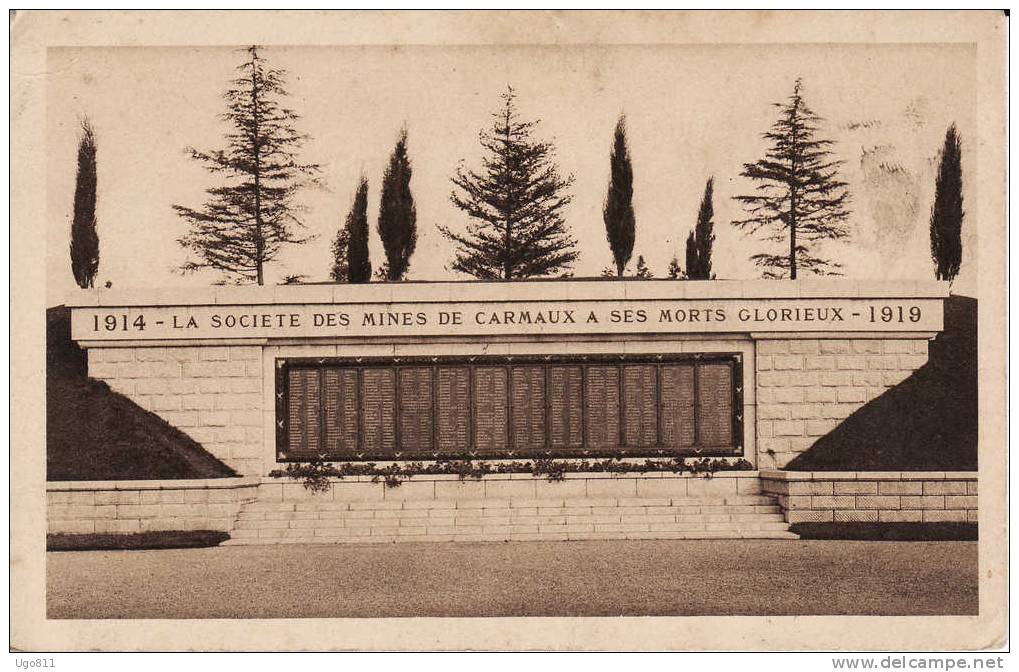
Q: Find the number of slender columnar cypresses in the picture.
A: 6